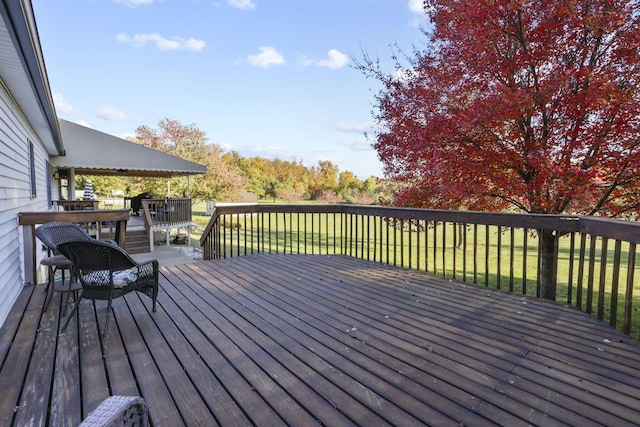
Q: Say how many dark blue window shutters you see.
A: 2